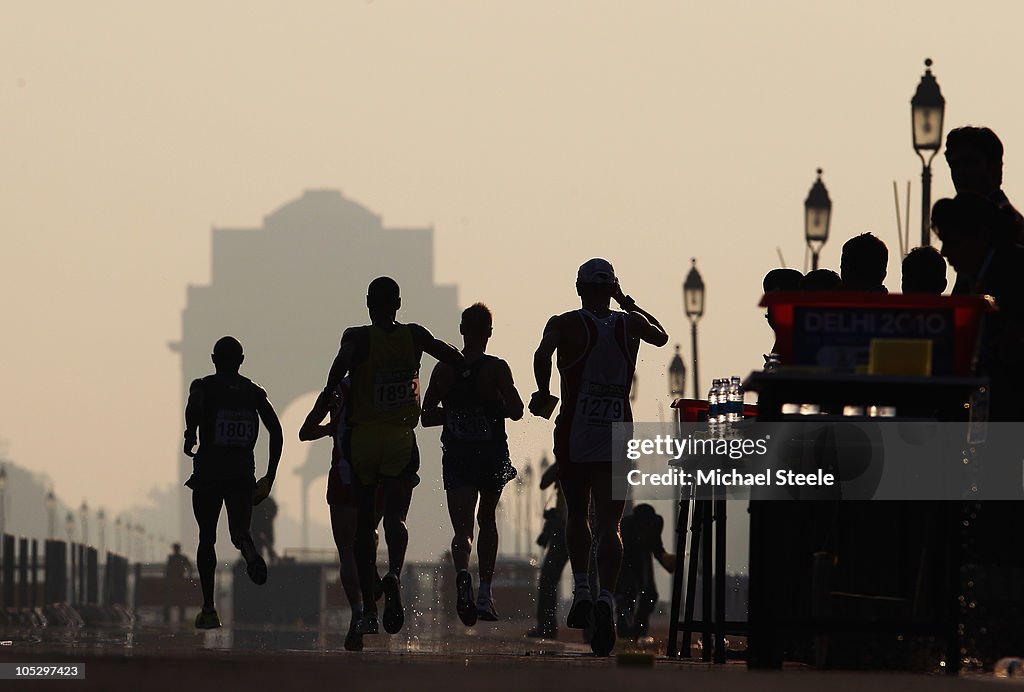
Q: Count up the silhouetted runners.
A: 5